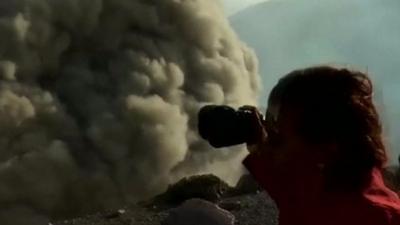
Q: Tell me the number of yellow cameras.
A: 0